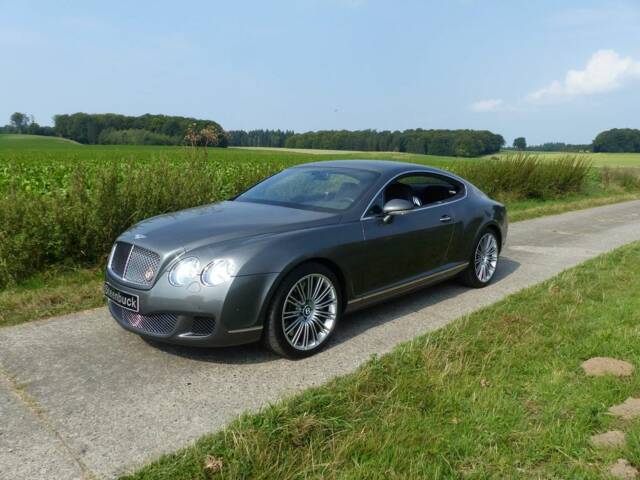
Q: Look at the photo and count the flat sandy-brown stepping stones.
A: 4